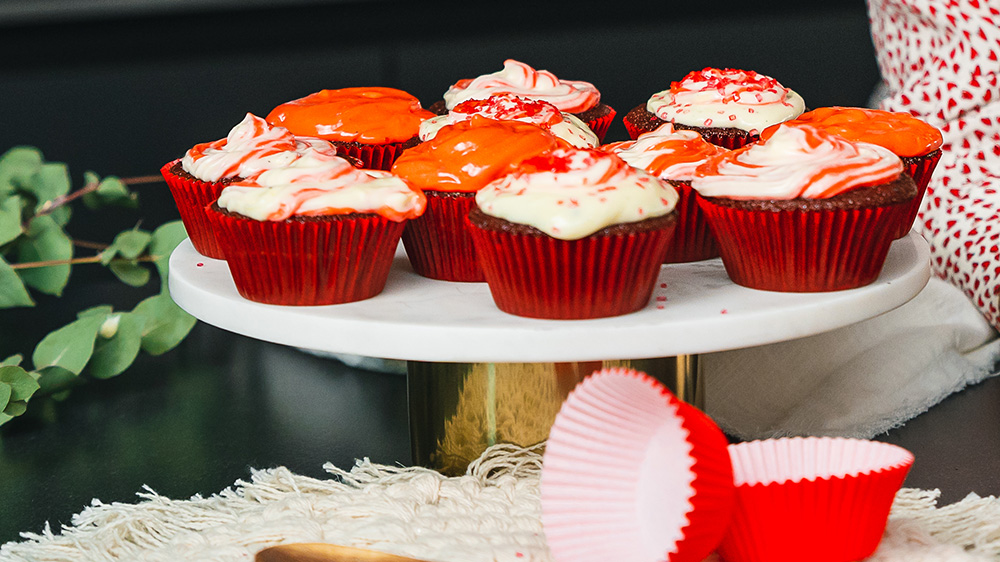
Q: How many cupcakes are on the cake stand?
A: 11